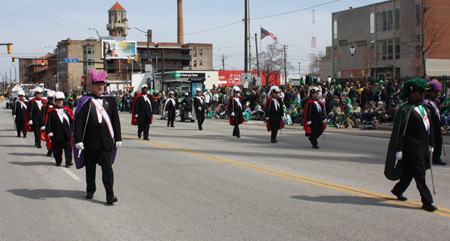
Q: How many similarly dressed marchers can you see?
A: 13